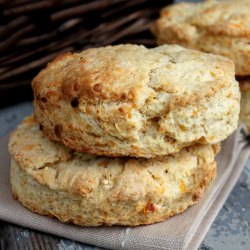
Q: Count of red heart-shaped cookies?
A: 0